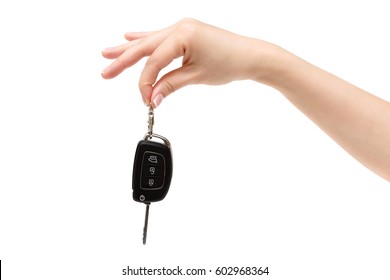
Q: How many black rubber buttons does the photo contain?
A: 3